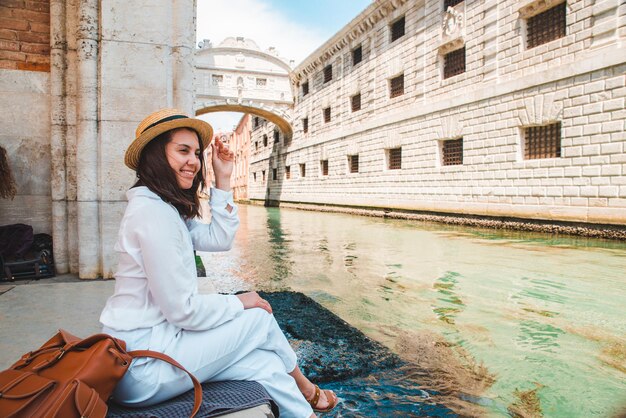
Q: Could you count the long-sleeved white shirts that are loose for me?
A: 1